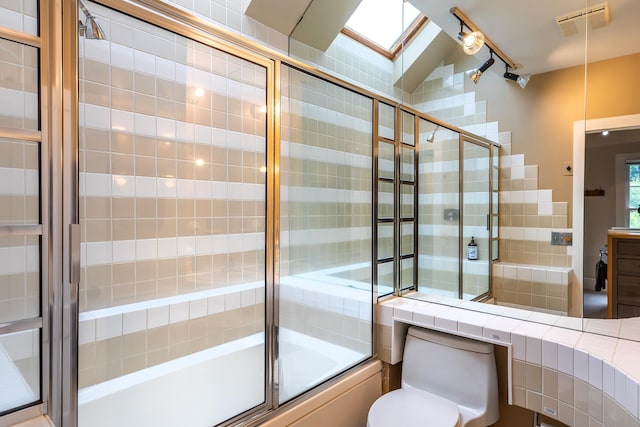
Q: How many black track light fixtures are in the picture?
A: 3